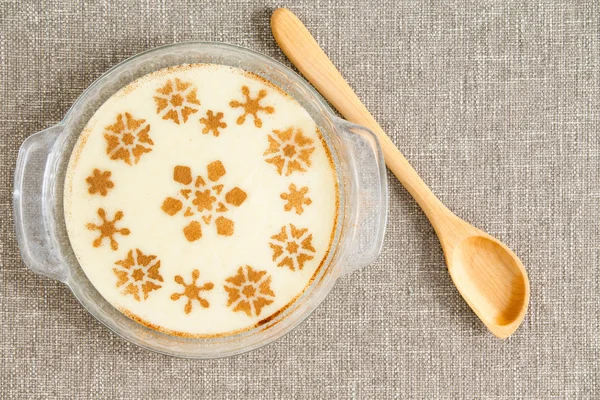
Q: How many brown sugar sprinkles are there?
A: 13